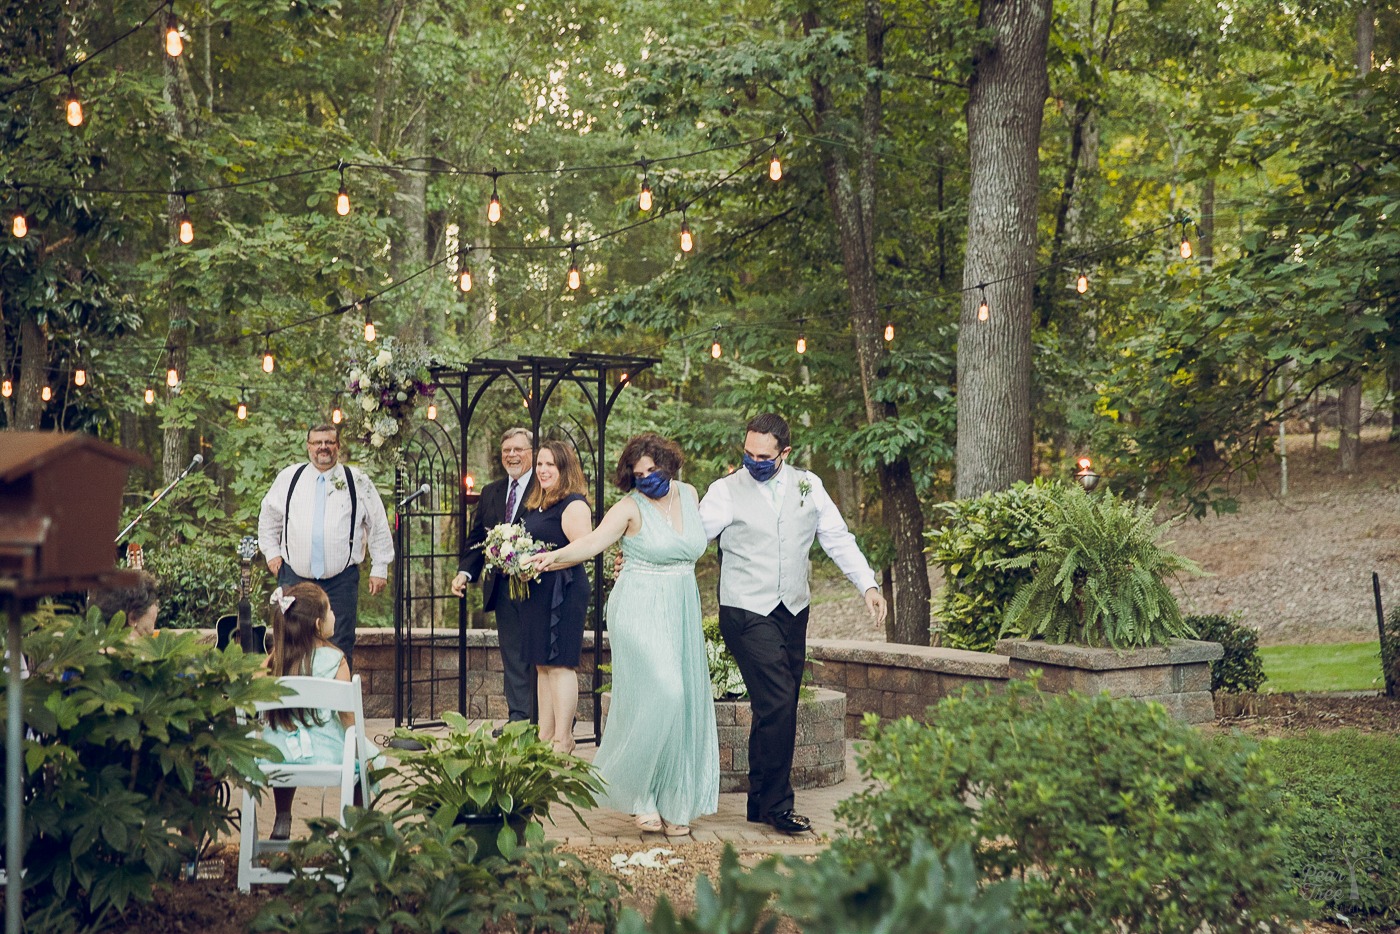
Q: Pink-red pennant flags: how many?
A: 0